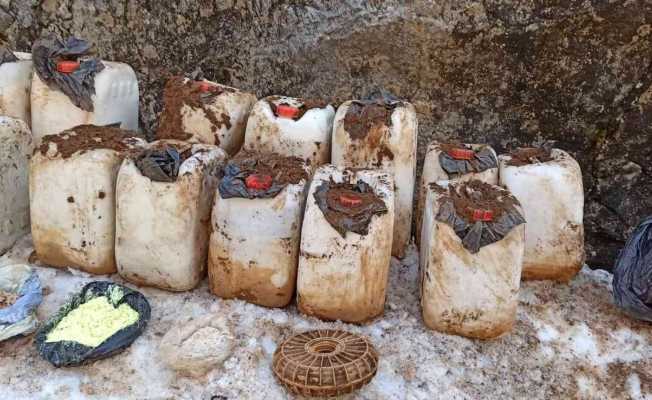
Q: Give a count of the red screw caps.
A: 7